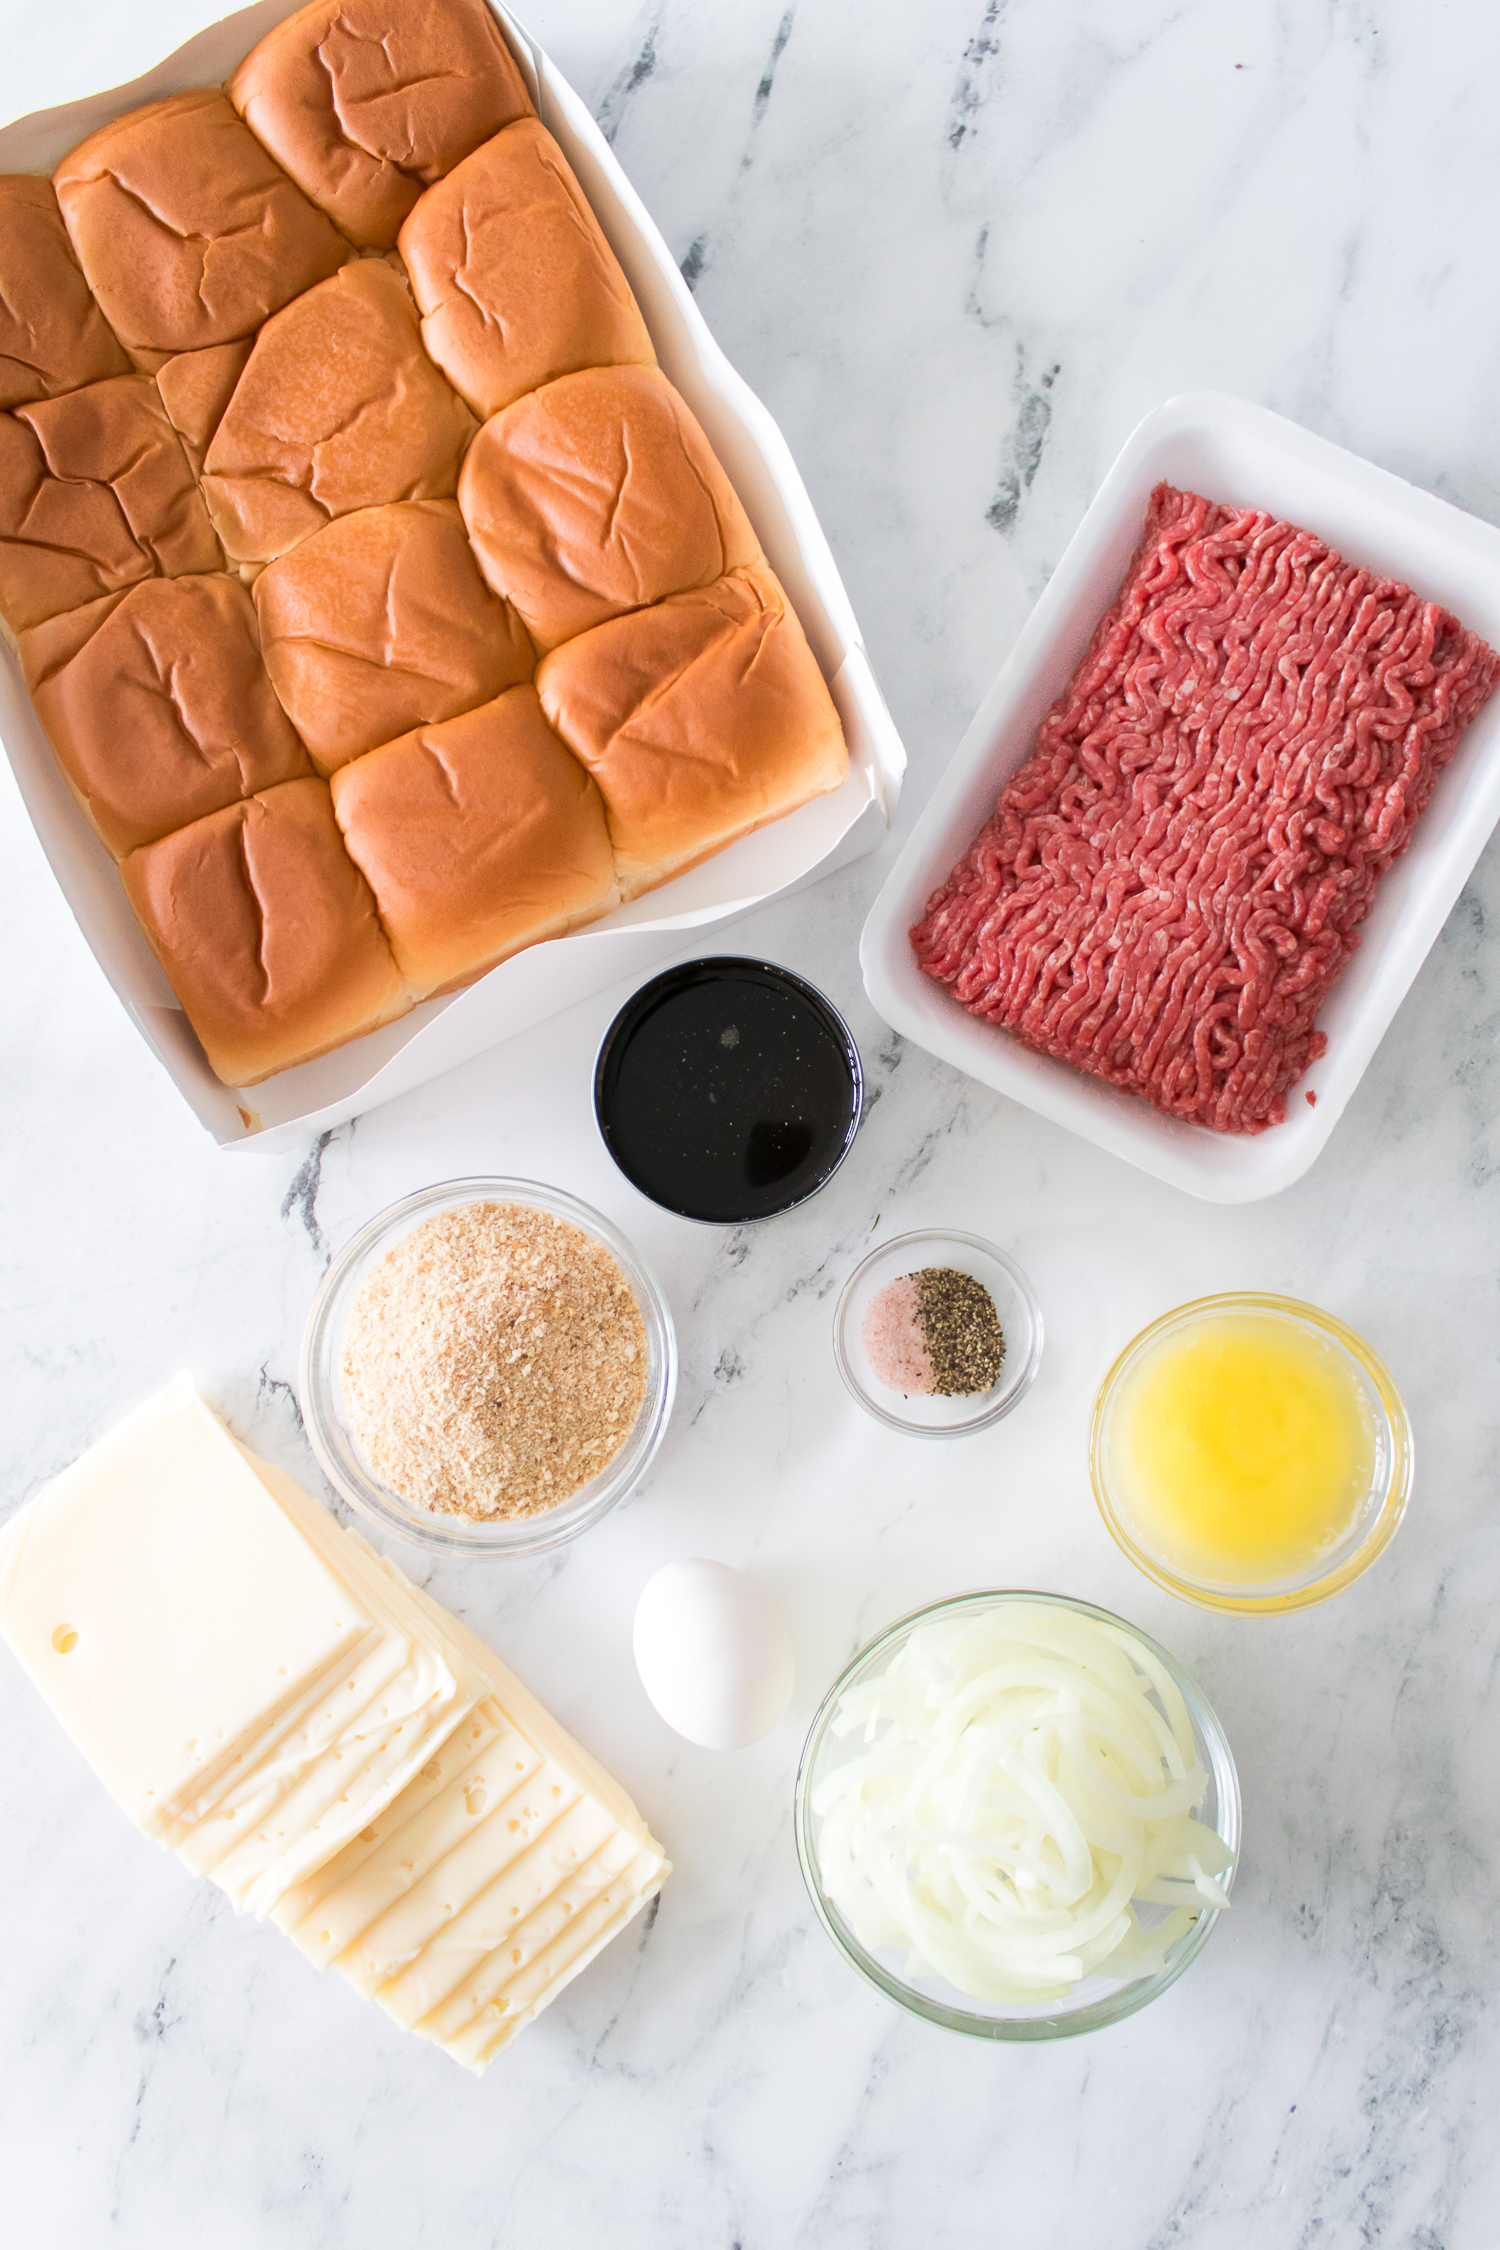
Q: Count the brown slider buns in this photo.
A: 12